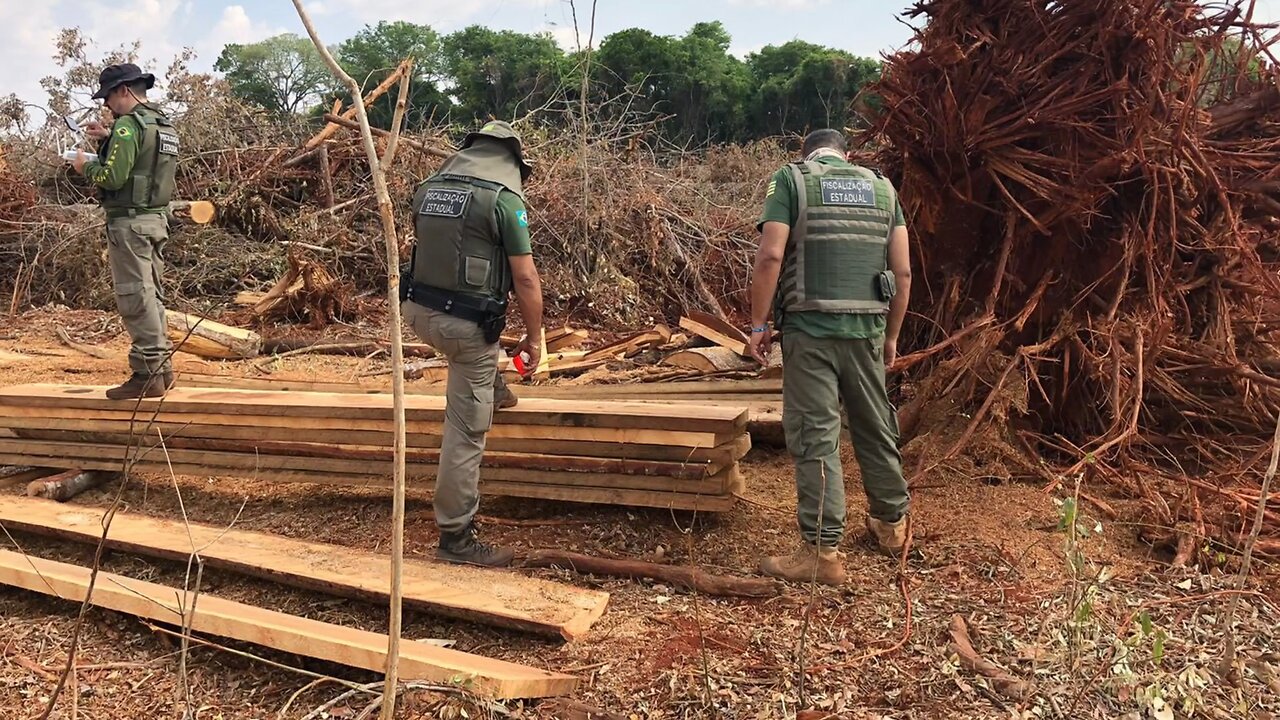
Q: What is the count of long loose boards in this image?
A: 2